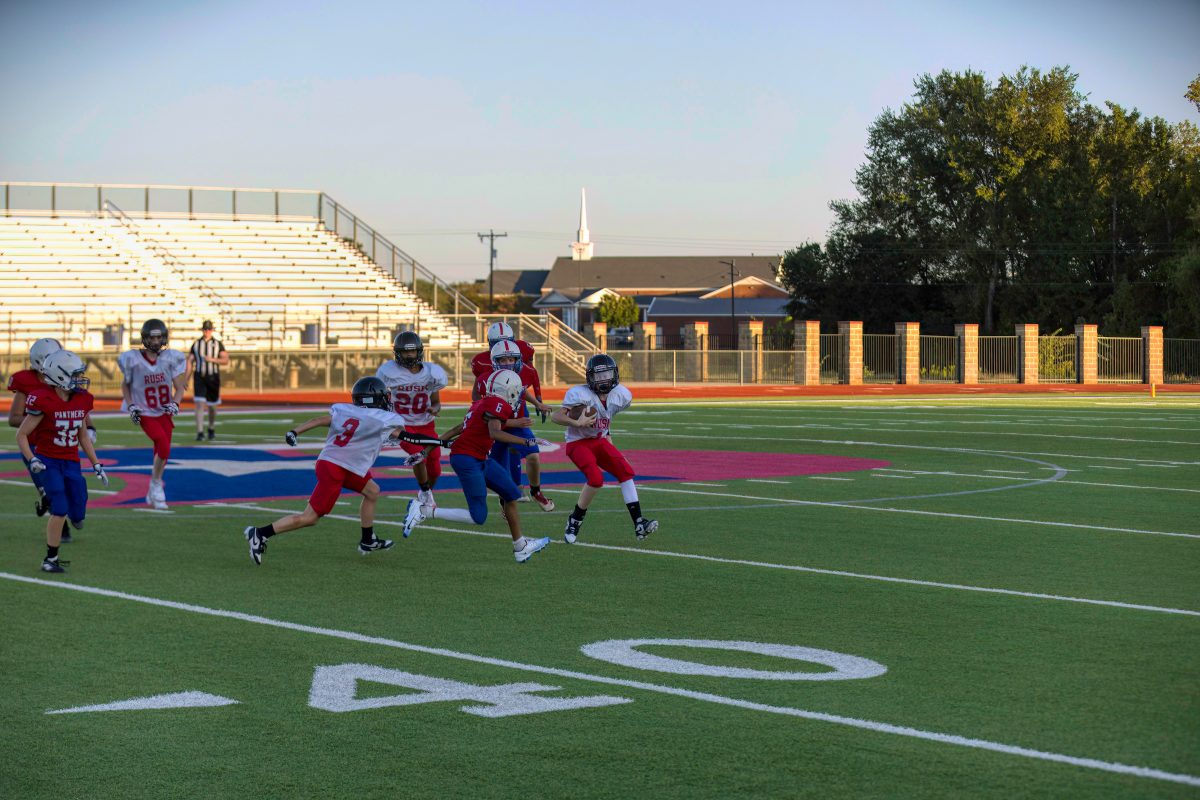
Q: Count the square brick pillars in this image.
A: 11